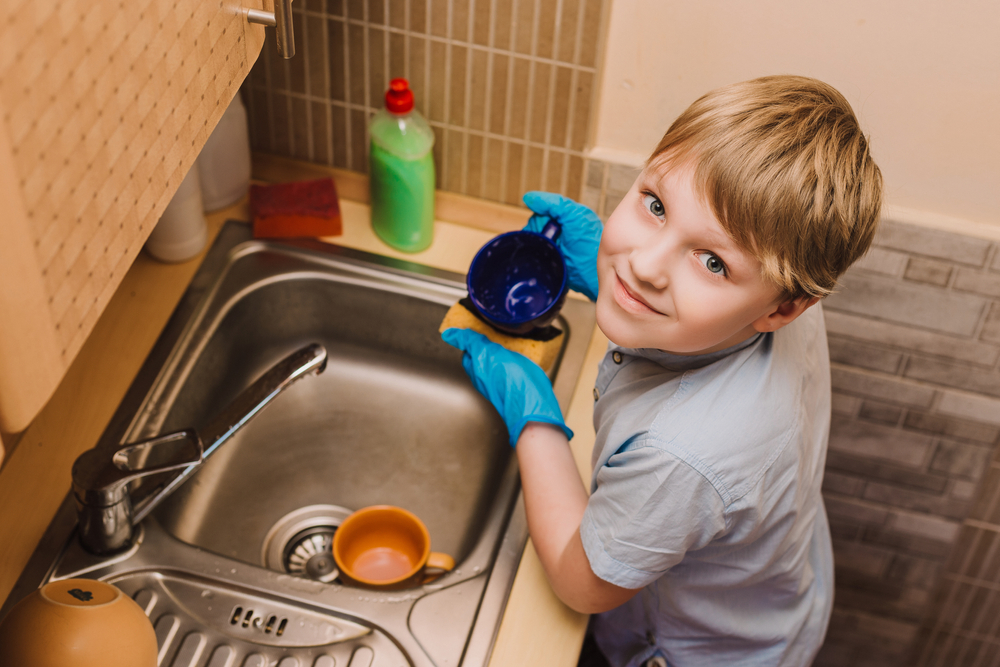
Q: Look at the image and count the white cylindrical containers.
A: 2